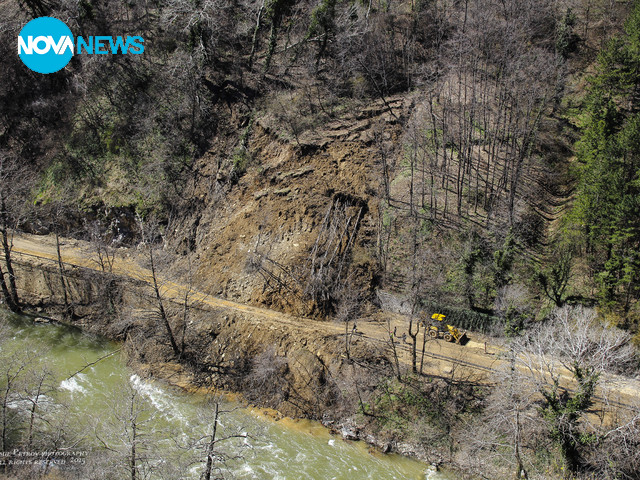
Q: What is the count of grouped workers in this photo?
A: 3